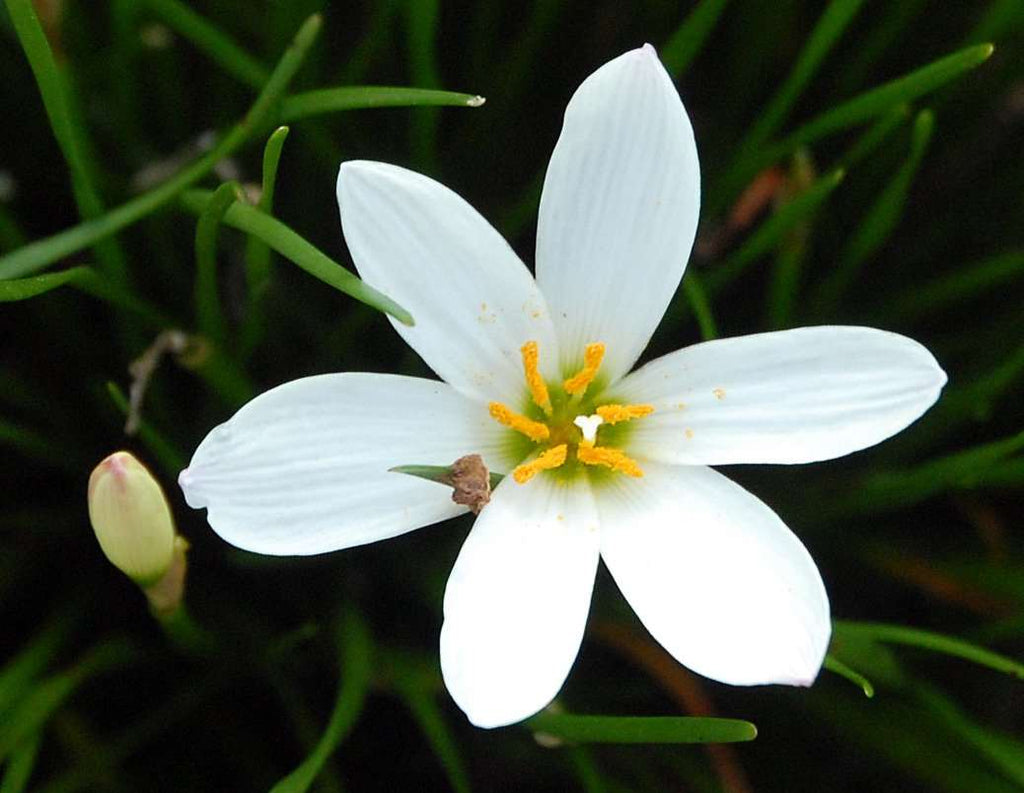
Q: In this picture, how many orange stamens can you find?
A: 6